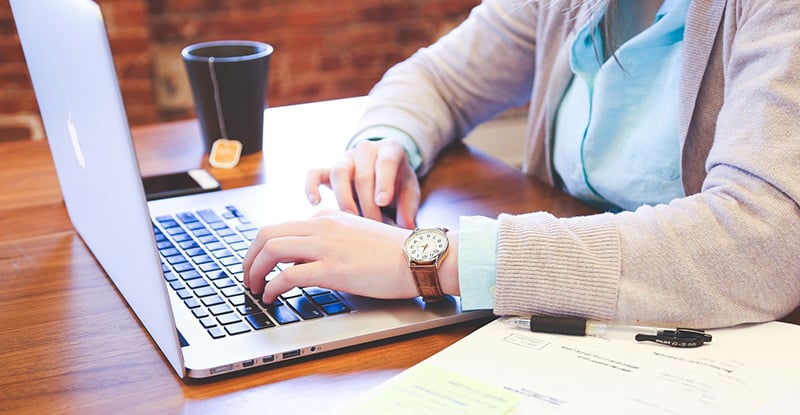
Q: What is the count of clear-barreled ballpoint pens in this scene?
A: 1